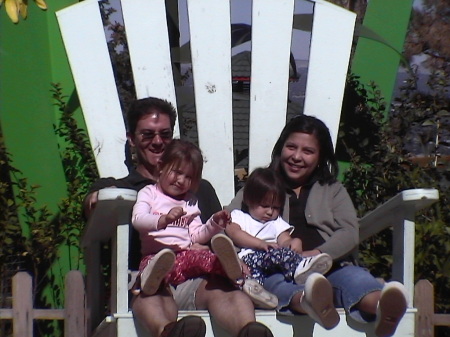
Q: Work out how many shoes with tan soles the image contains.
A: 4